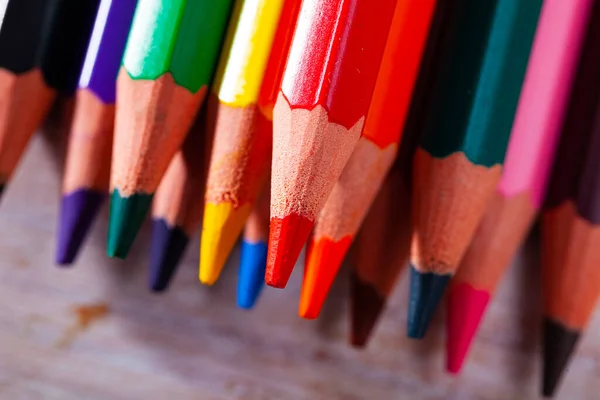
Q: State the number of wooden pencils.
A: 12